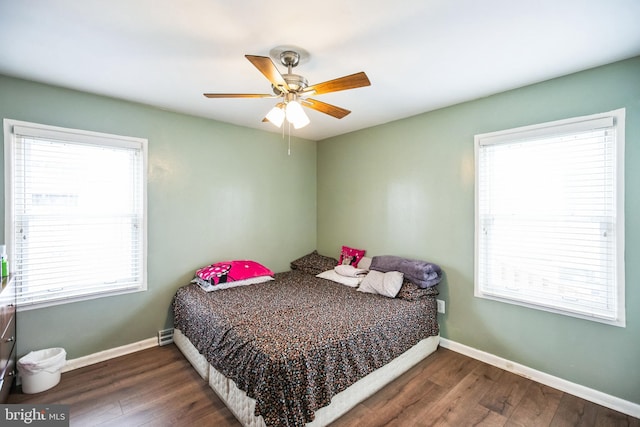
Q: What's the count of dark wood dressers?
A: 1